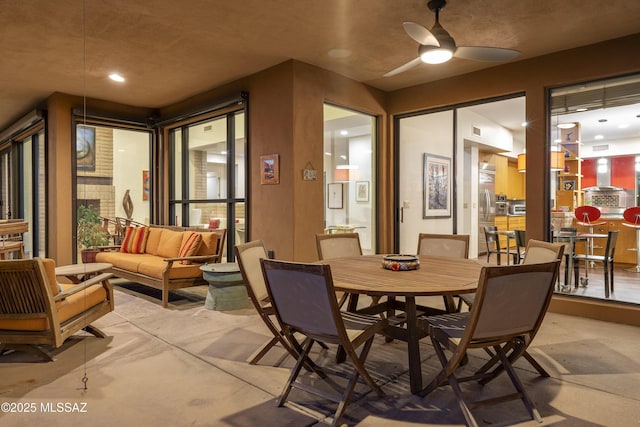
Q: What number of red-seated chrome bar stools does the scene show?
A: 2